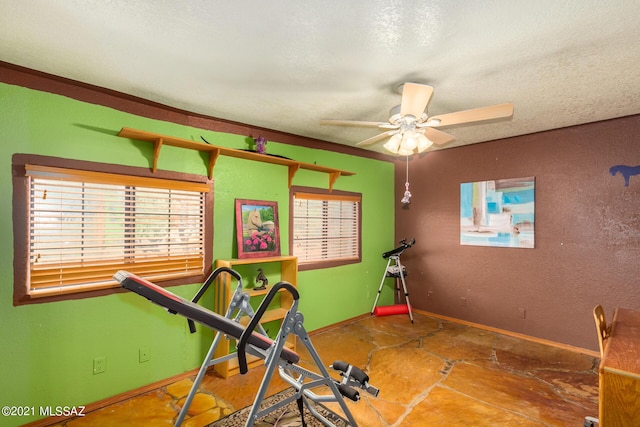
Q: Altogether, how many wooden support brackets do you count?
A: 4